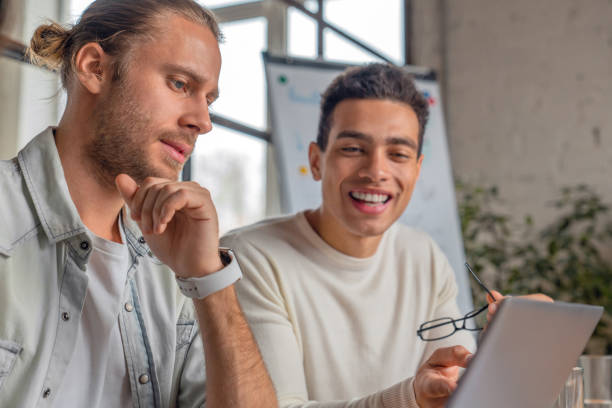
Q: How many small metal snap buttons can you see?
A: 6